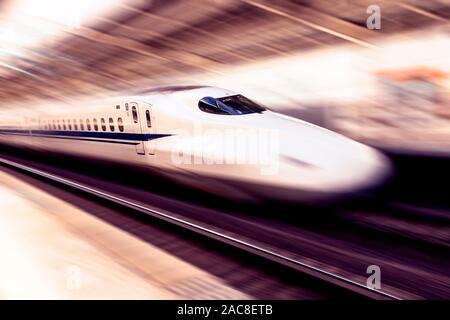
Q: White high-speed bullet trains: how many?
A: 1